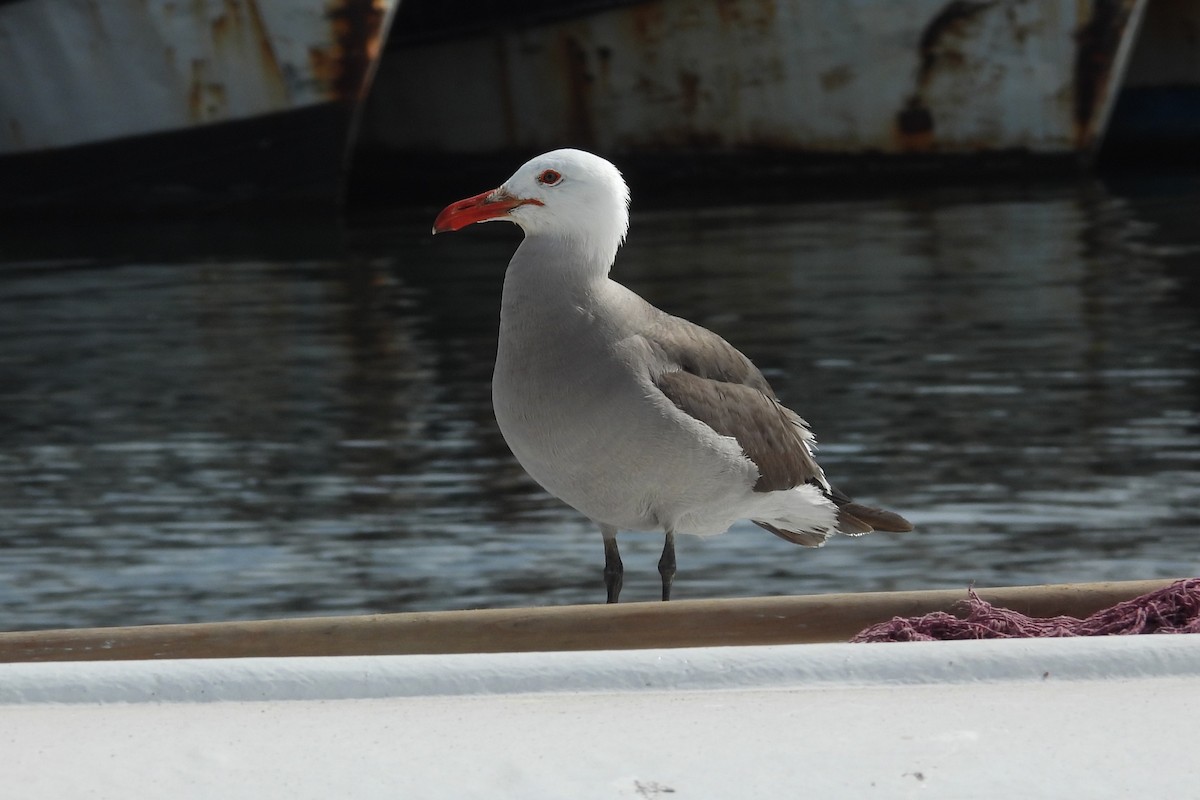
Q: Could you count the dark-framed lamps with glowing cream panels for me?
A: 0